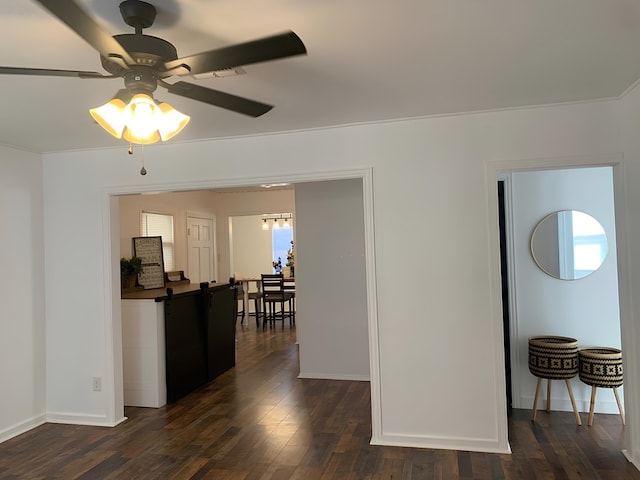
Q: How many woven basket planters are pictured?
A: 2